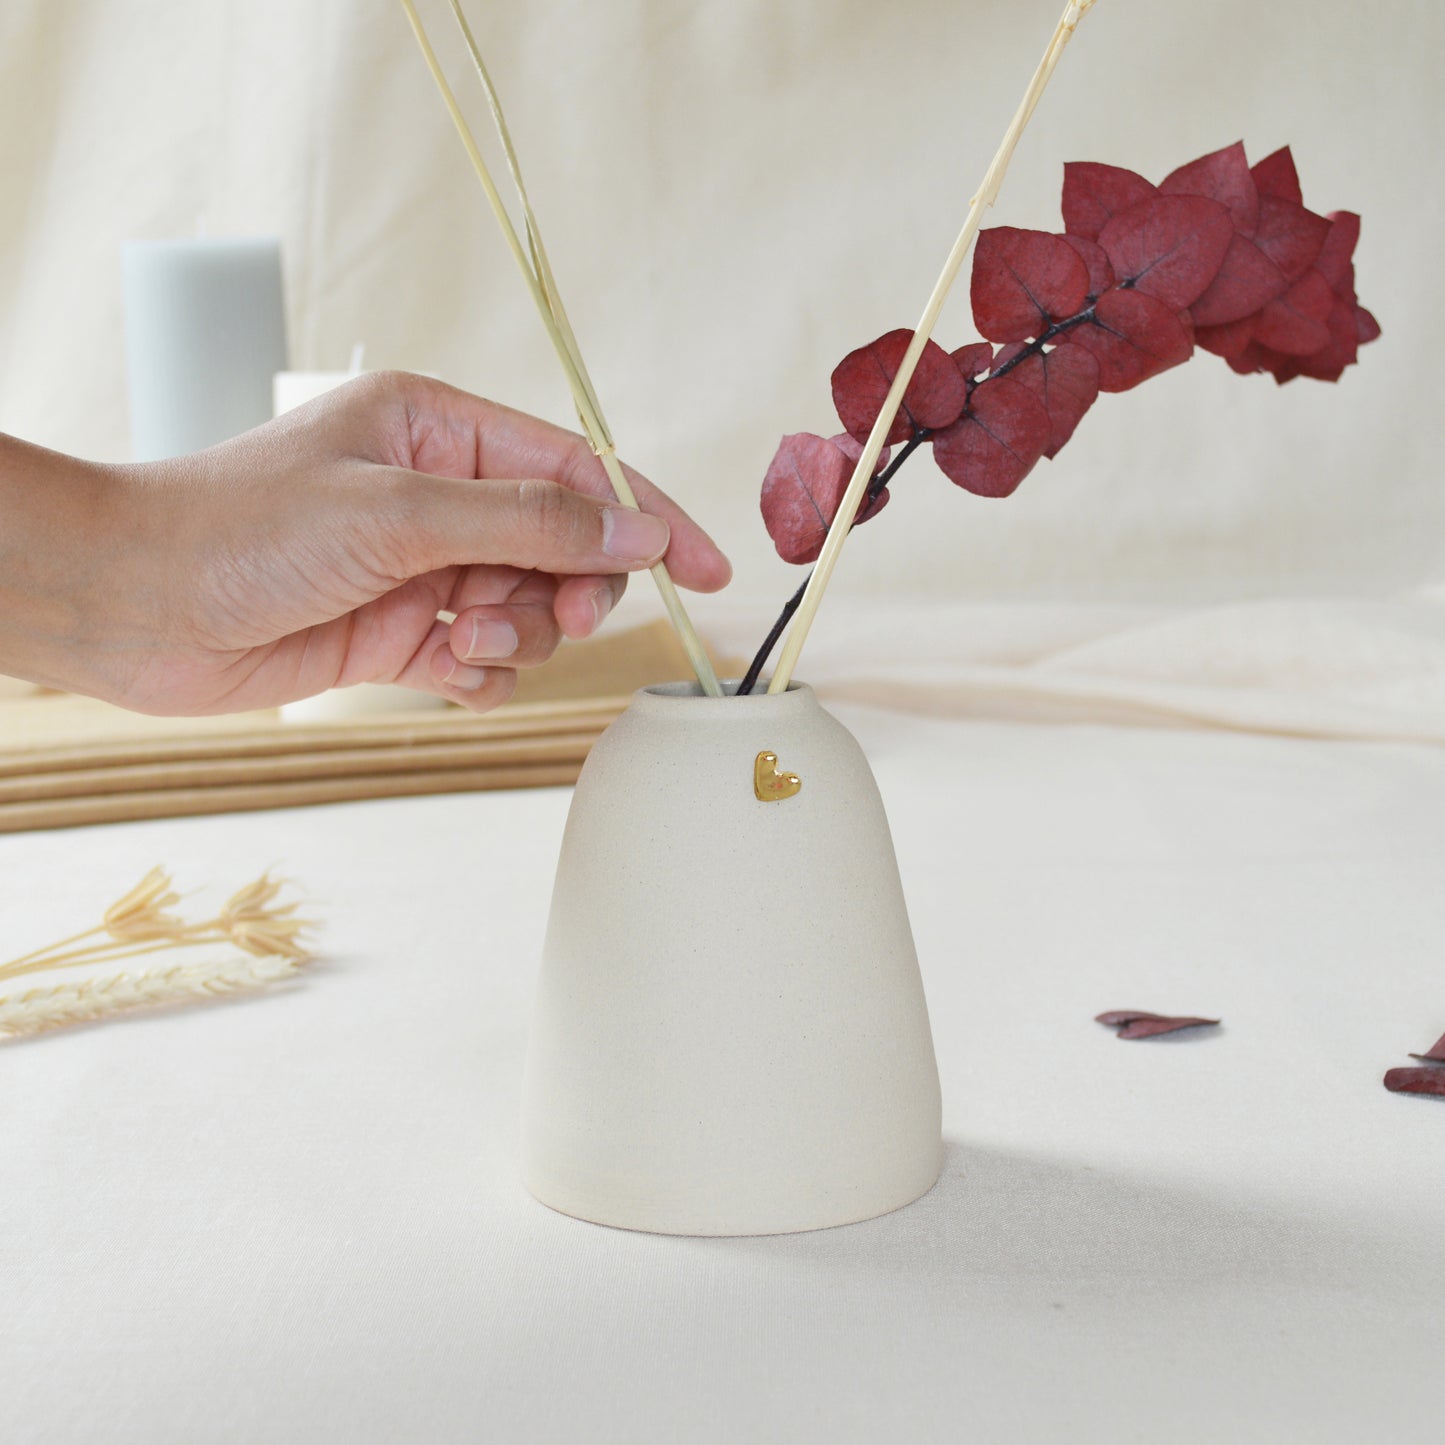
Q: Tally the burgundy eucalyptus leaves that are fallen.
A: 3